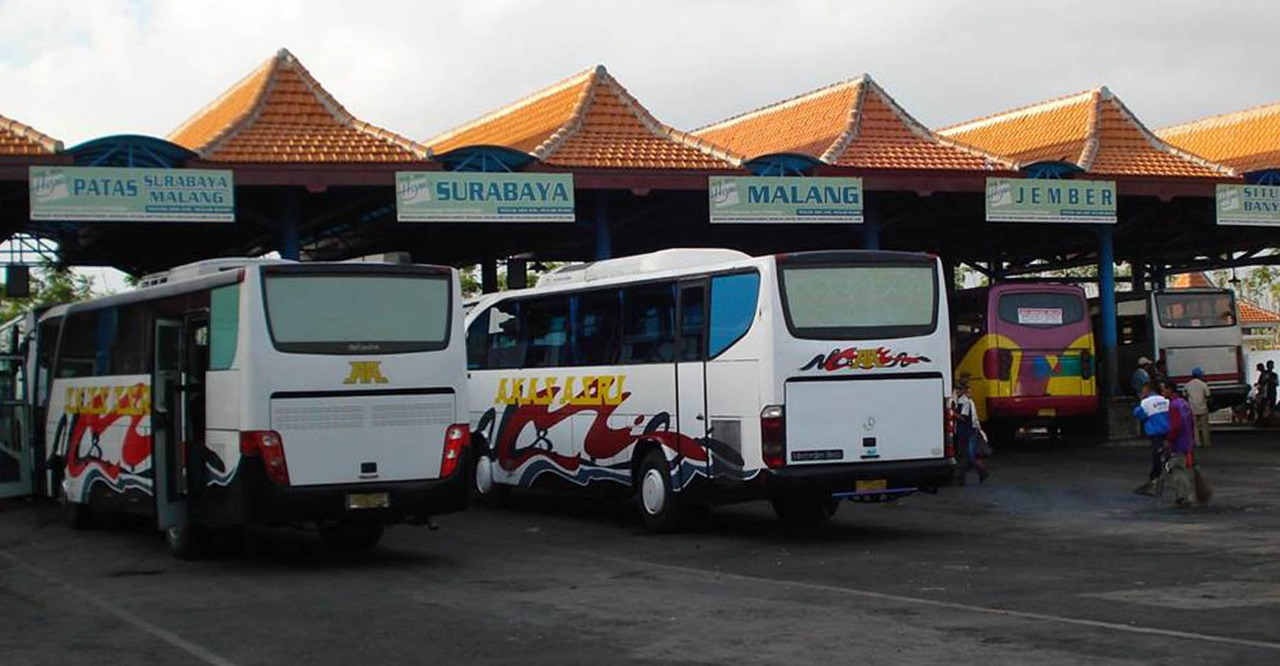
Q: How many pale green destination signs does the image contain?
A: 5